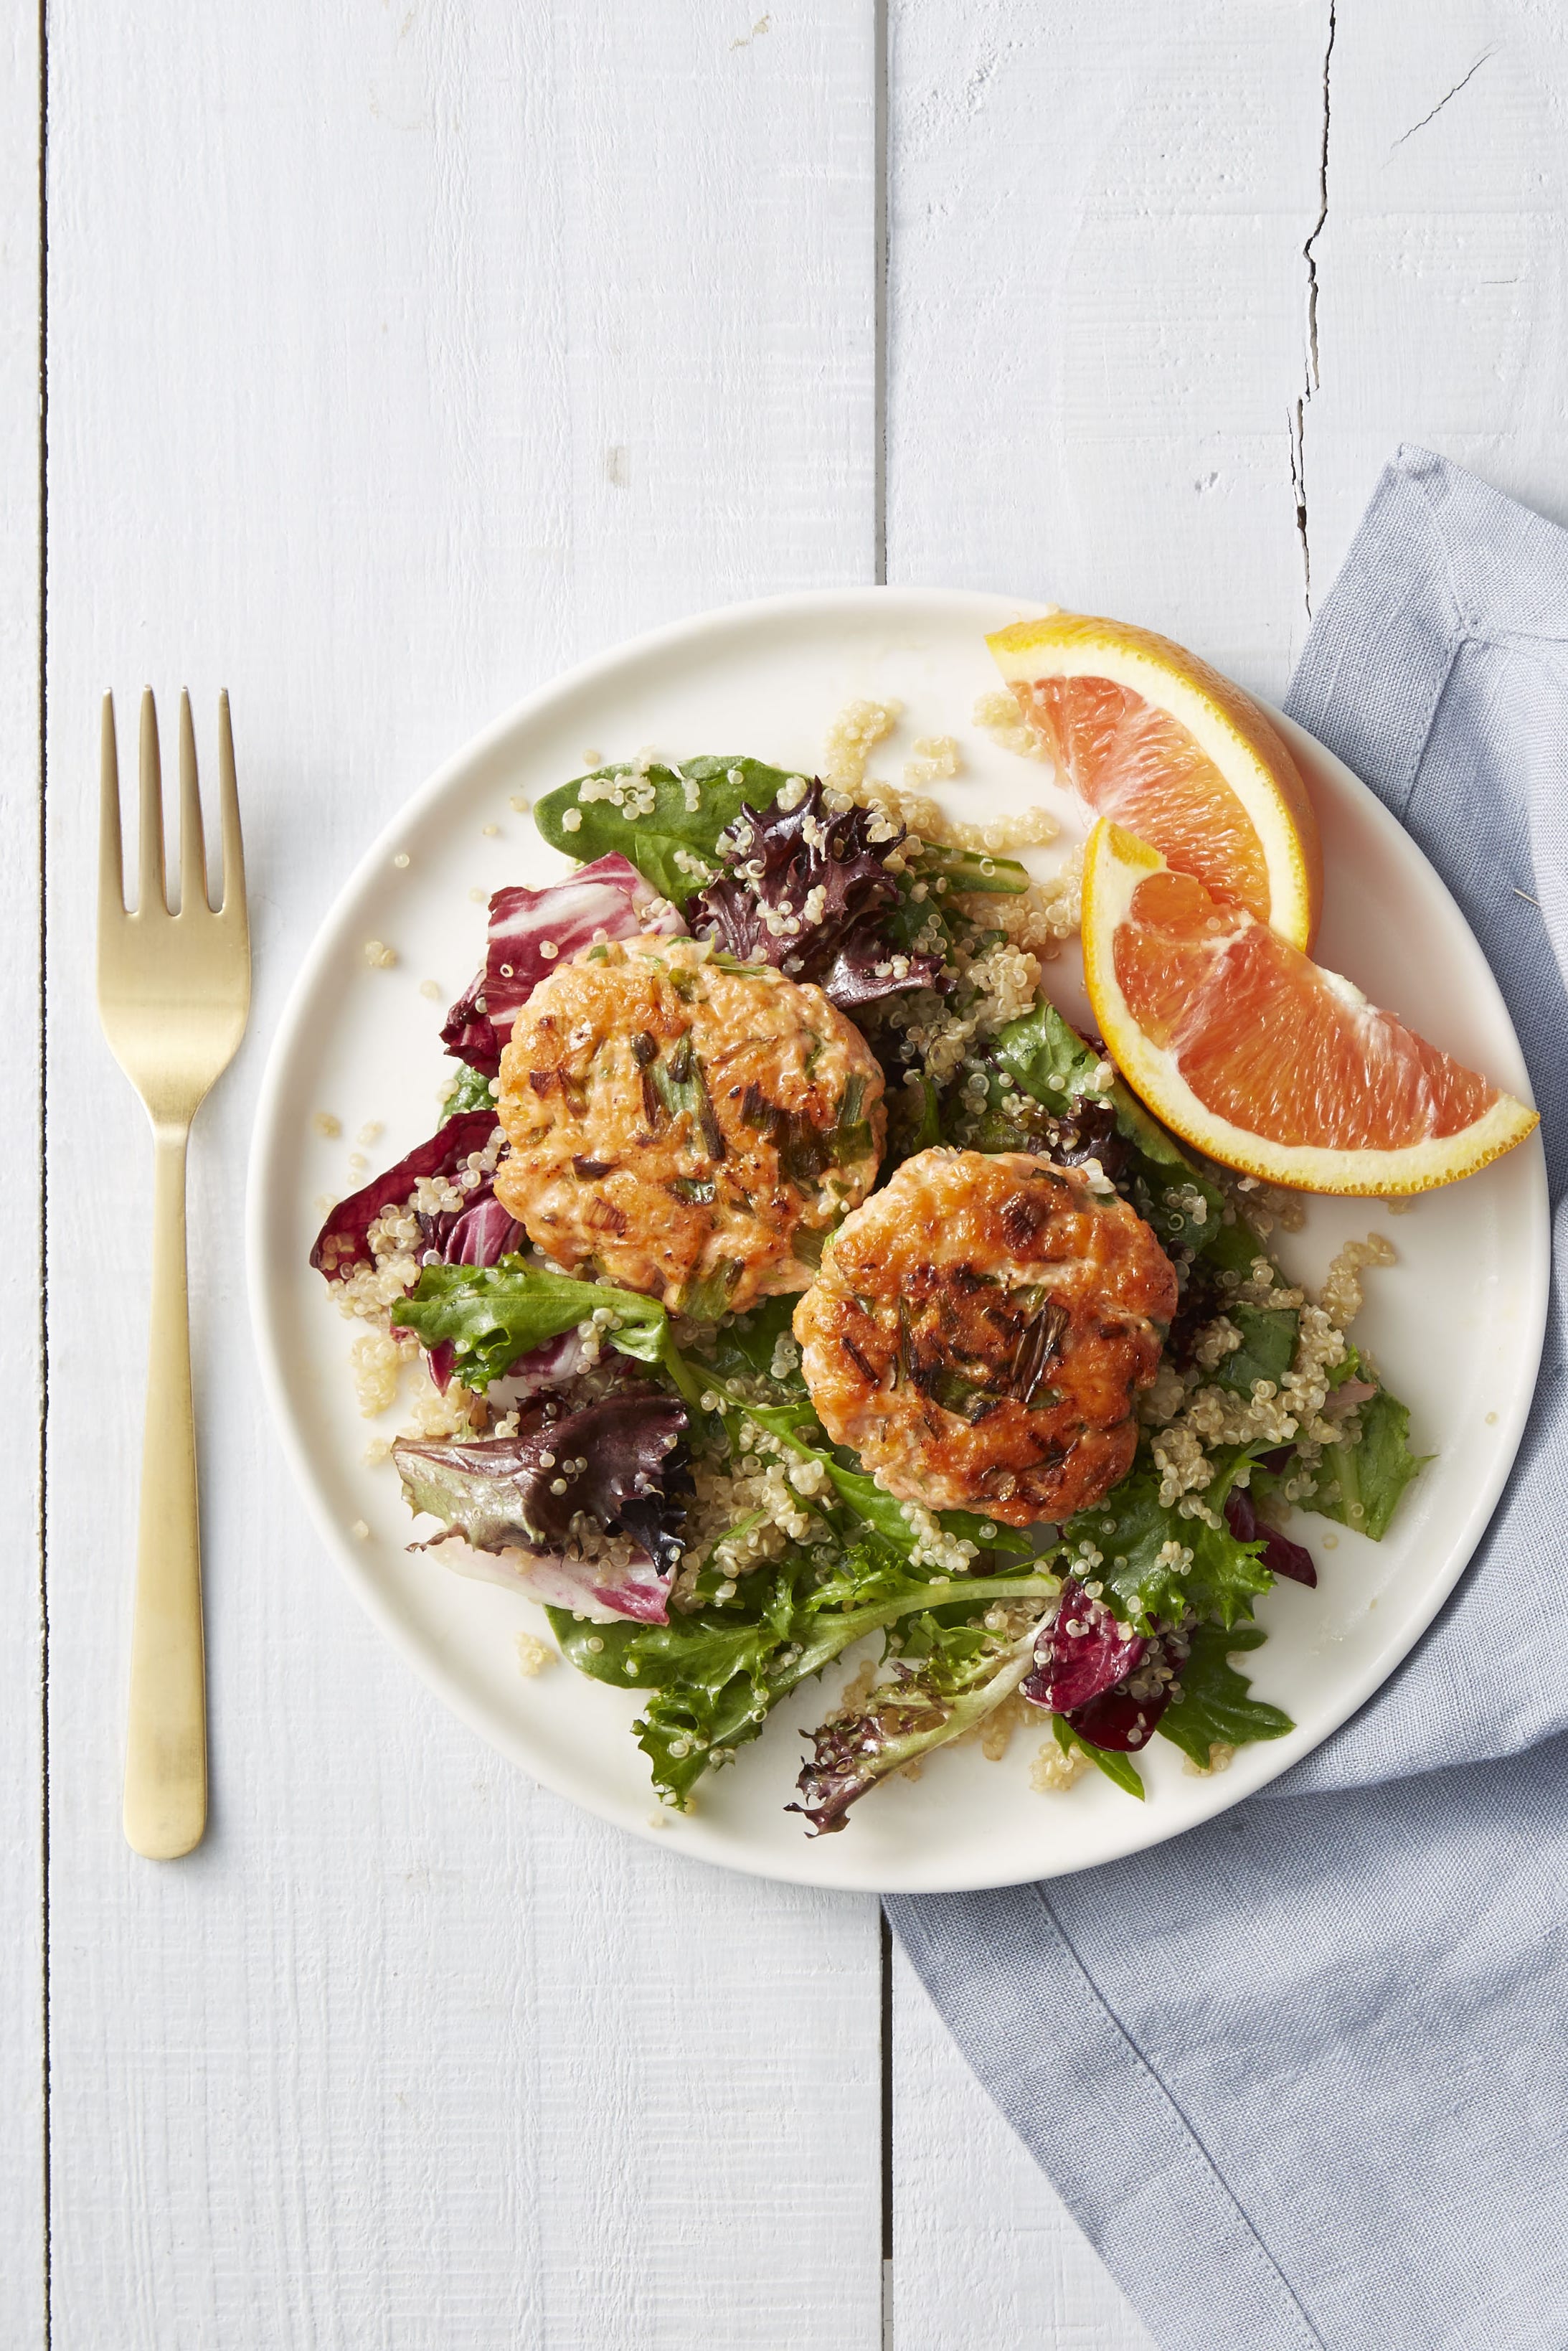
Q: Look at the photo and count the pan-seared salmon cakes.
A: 2